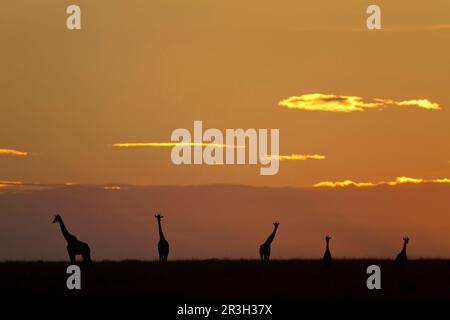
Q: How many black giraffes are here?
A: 5